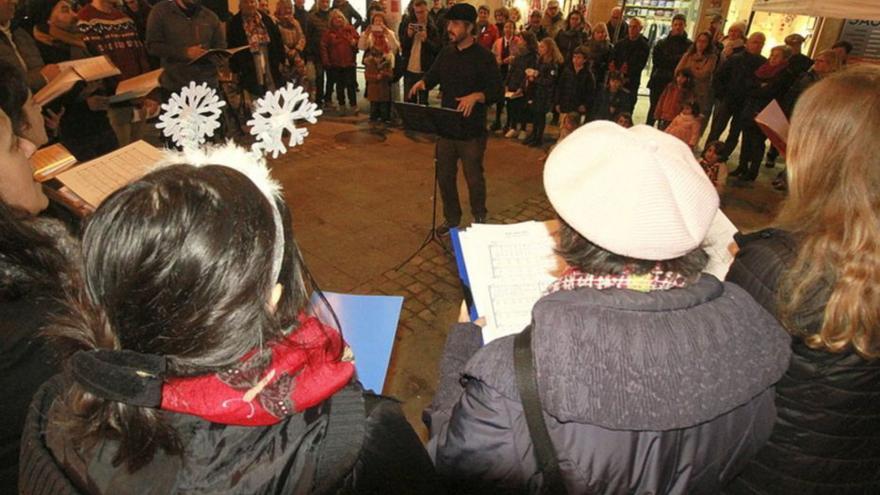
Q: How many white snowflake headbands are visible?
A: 1